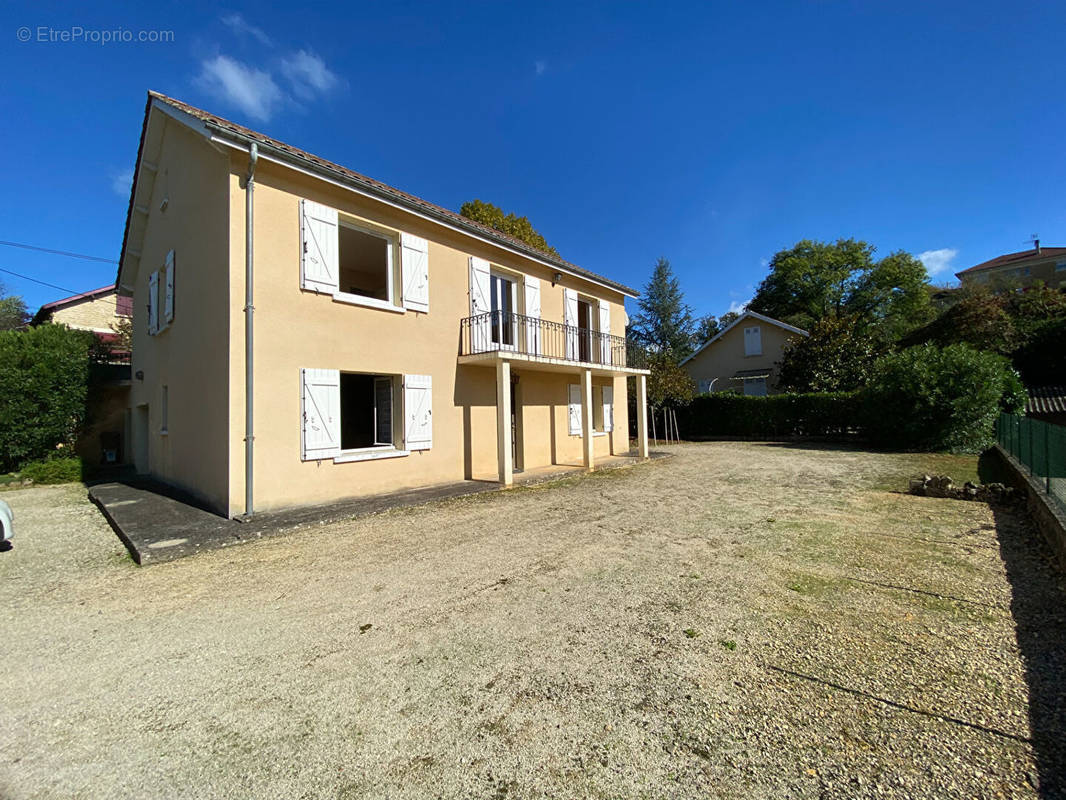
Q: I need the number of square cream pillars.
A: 3